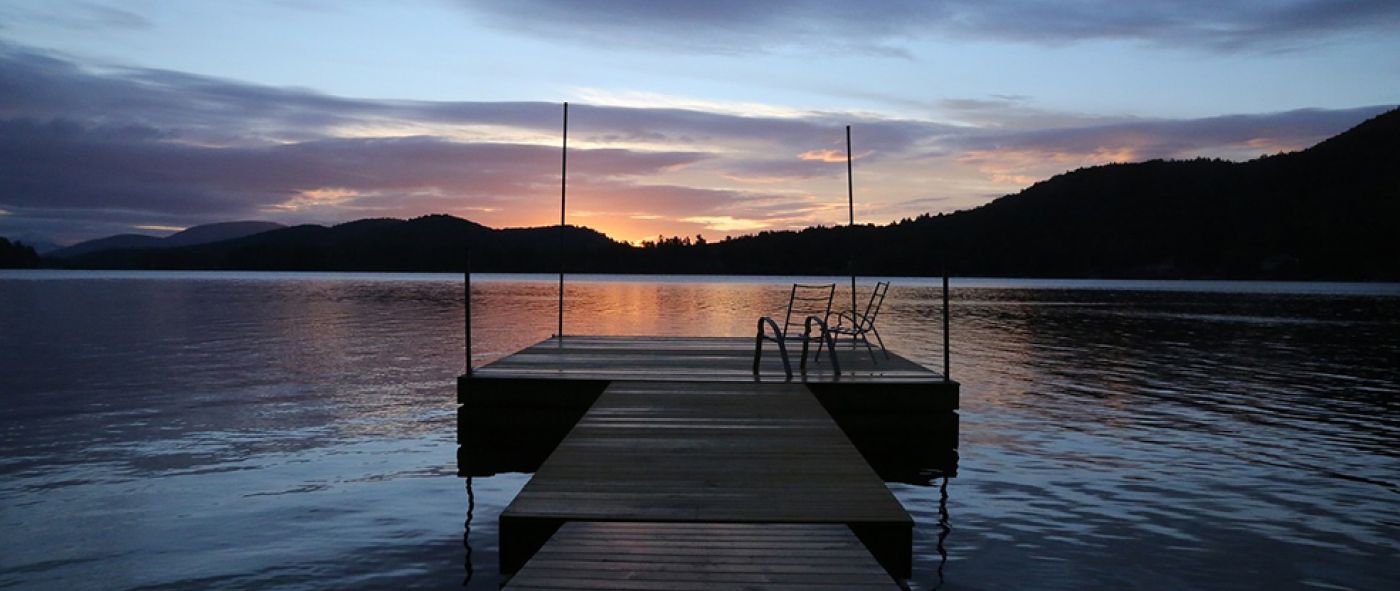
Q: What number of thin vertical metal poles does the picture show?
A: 4